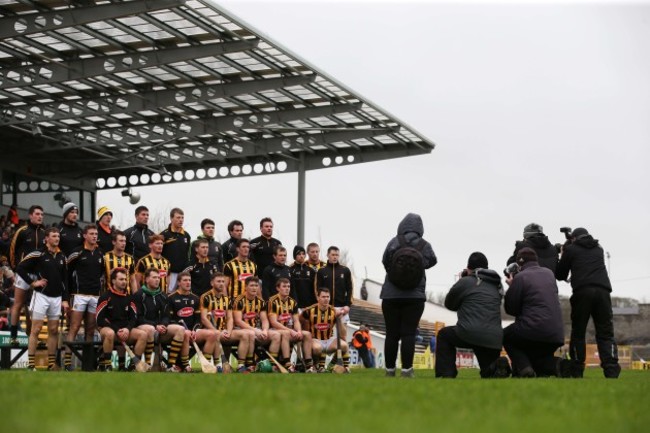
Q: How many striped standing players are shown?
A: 4